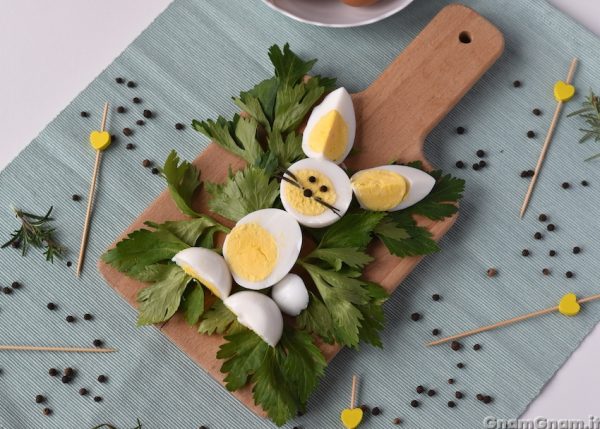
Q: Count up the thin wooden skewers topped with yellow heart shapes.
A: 4